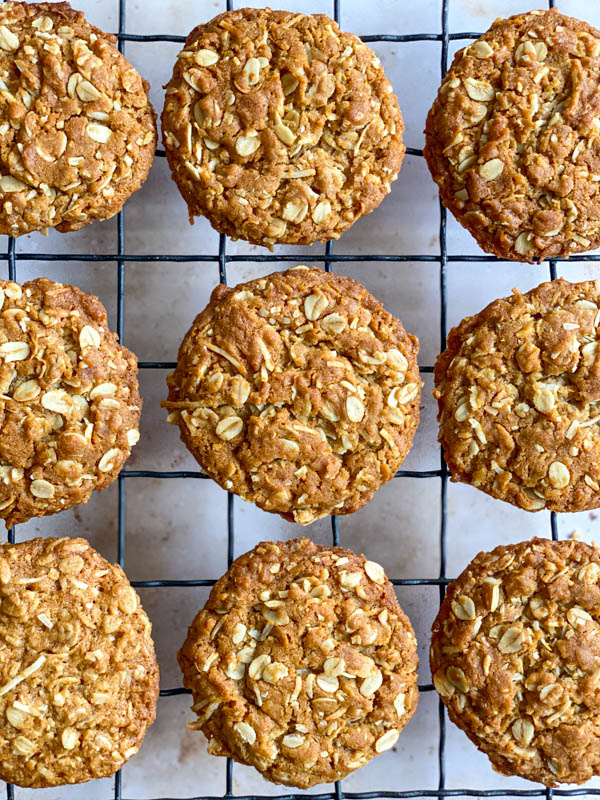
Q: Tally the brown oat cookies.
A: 9